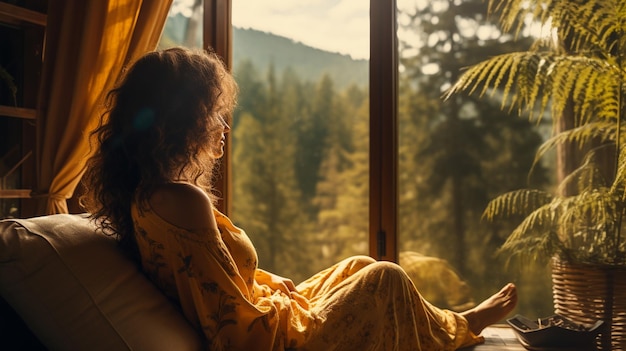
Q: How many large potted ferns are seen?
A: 1